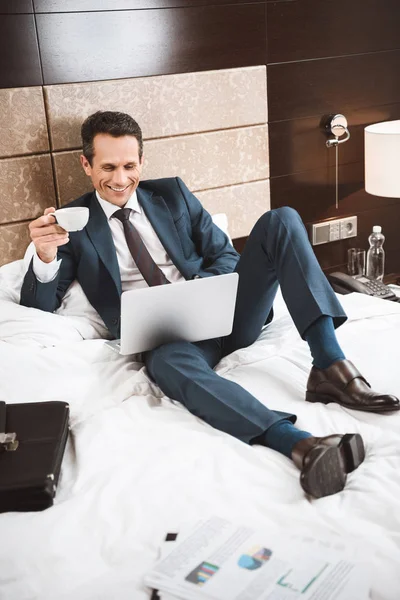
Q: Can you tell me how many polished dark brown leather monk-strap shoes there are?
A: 2